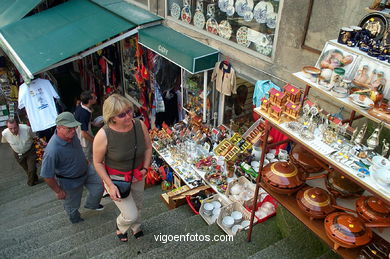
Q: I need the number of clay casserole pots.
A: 6